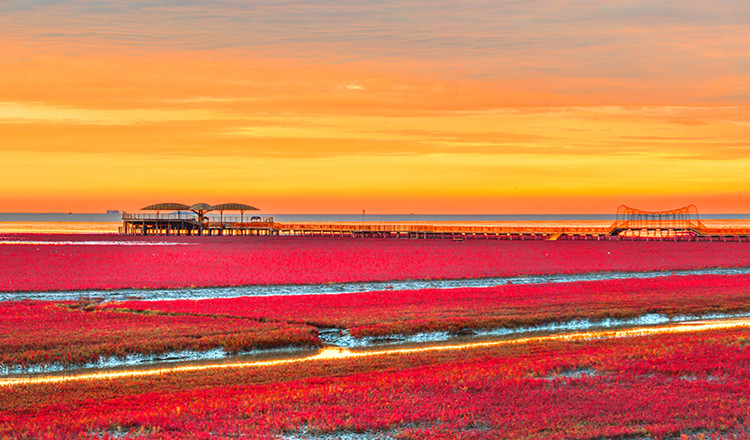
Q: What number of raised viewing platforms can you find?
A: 2